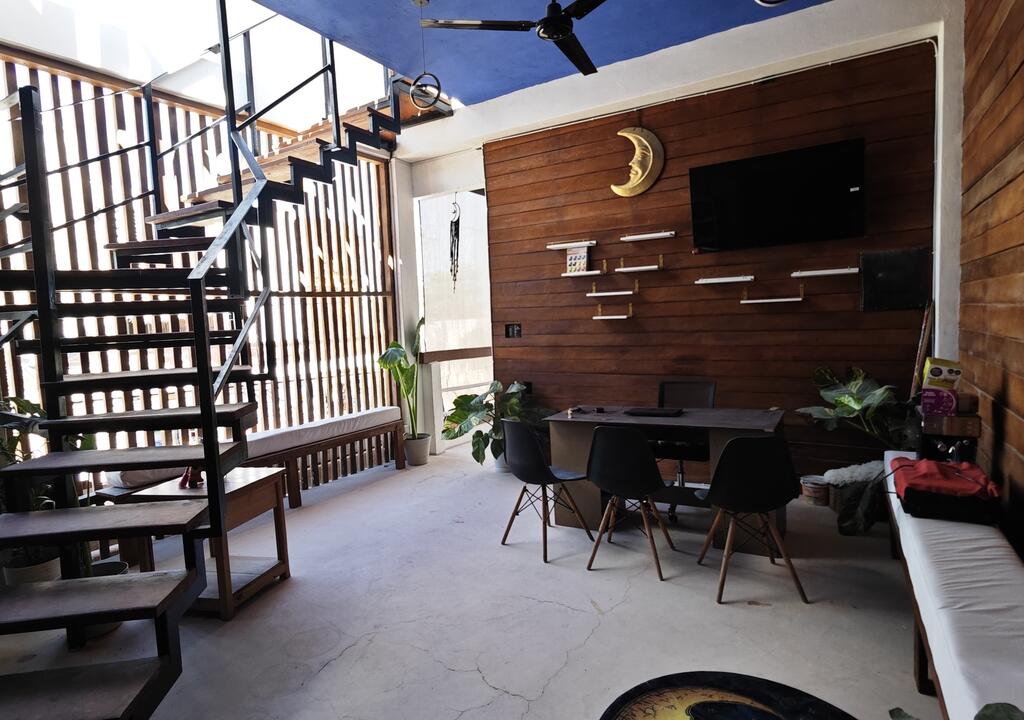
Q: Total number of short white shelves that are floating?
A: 9